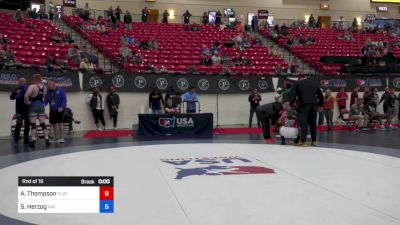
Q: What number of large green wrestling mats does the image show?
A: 0